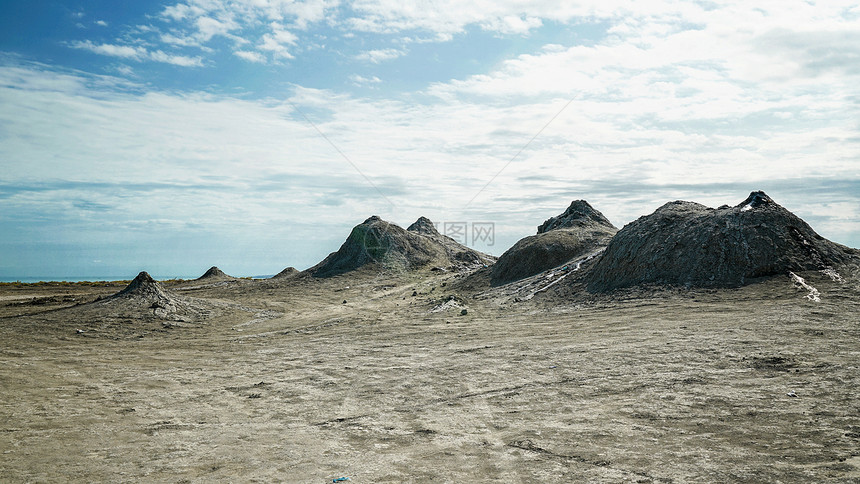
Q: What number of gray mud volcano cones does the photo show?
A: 7